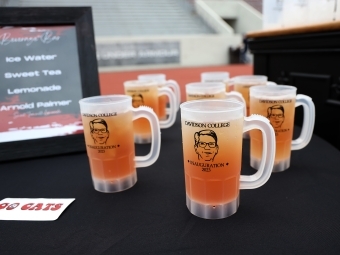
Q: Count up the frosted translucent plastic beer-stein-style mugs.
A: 8